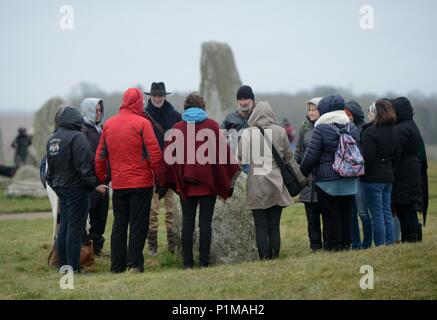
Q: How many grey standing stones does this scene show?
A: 3